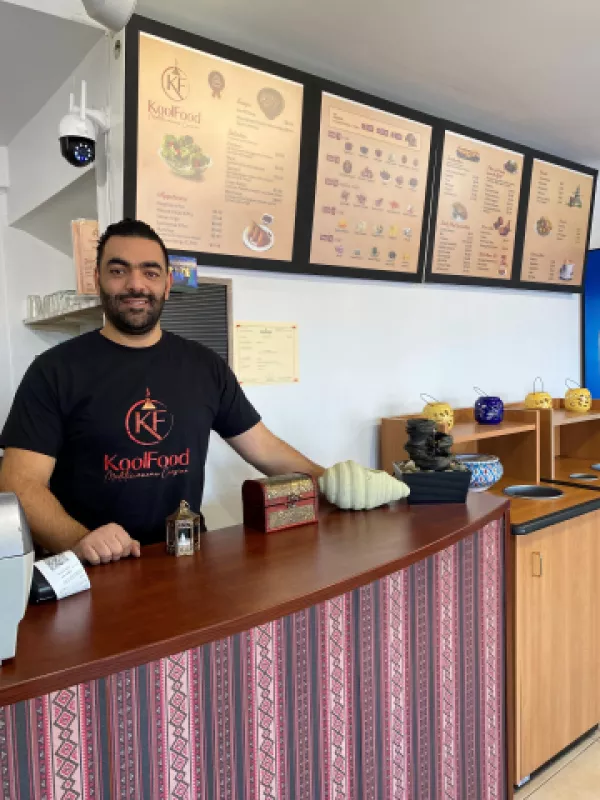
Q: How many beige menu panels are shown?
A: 4